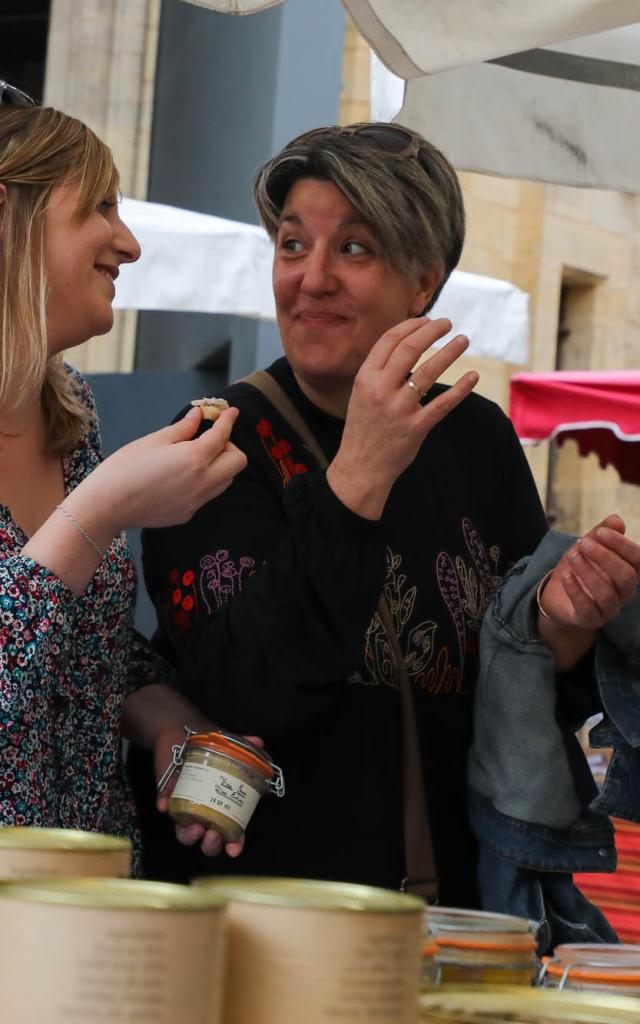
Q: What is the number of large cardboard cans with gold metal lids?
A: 4